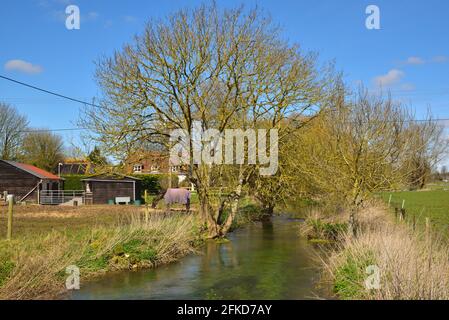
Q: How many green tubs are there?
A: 2